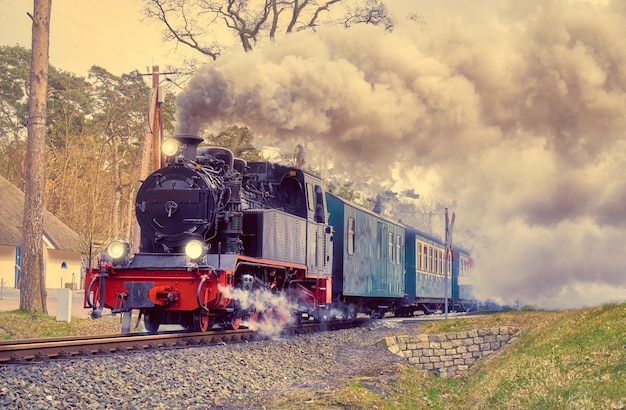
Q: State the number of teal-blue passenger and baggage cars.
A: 3